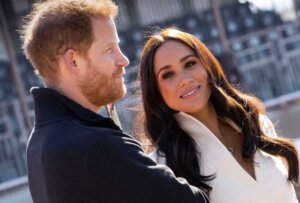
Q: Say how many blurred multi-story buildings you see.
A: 0